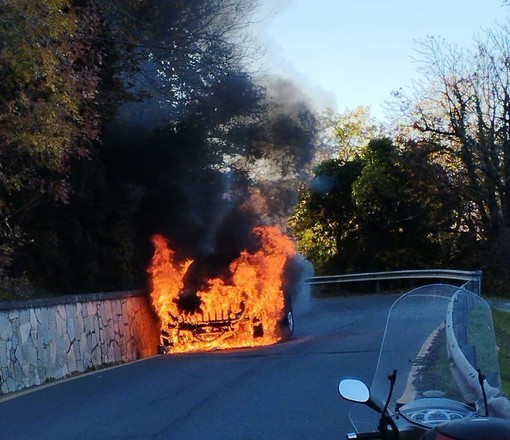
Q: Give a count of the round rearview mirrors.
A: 1